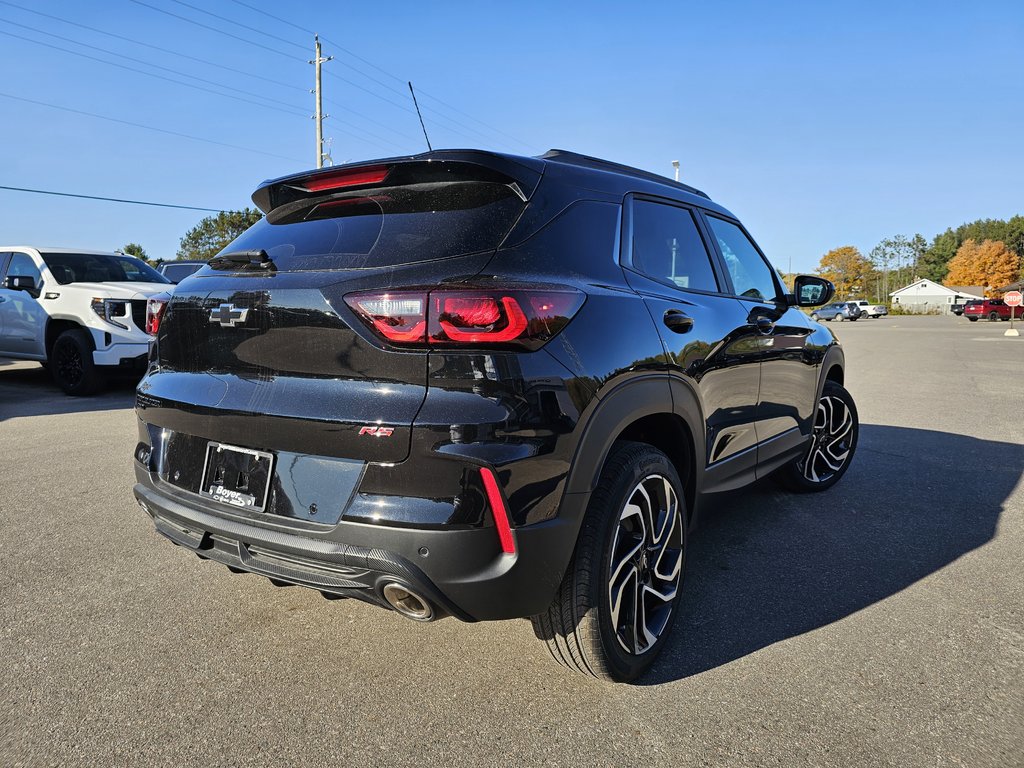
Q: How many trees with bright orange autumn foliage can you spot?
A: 2